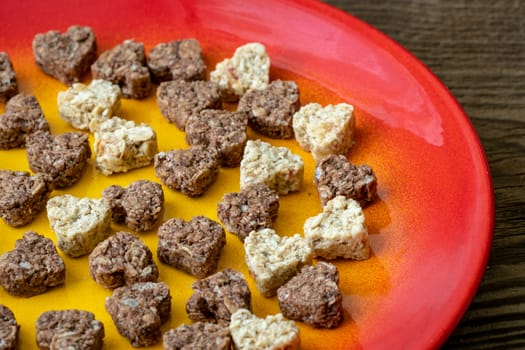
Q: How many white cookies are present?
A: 9